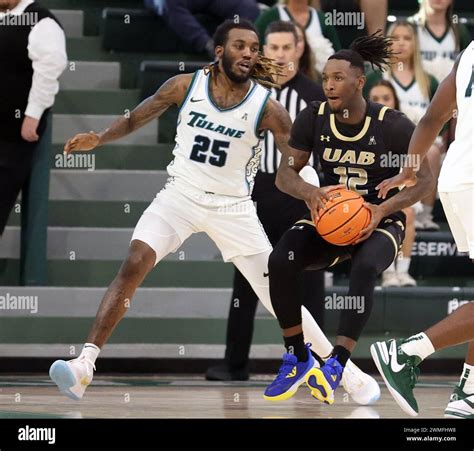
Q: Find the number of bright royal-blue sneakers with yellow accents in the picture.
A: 2